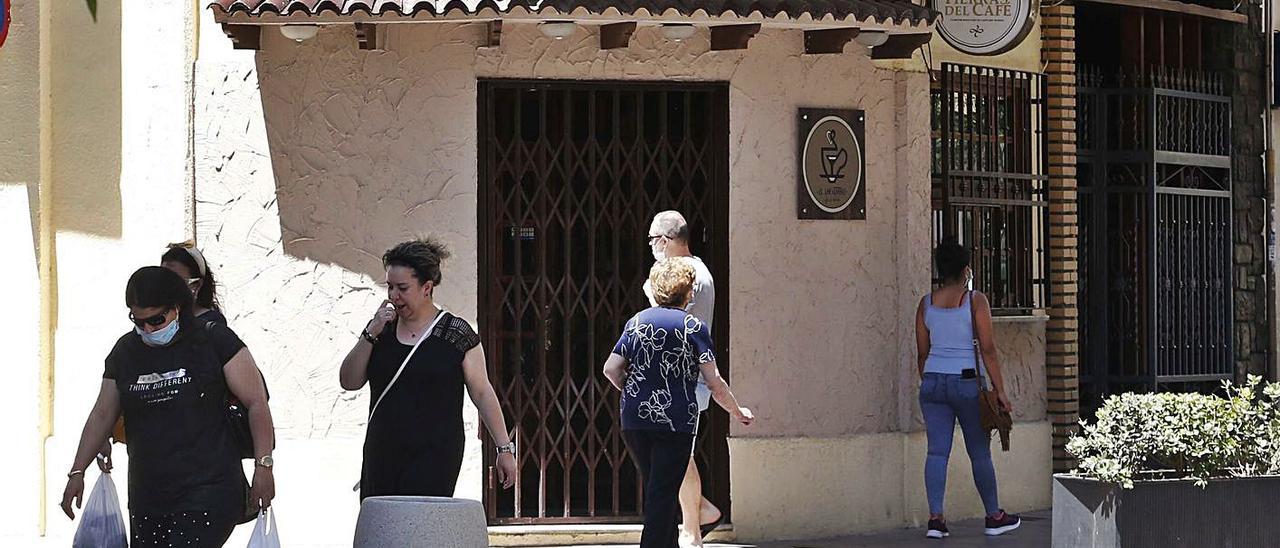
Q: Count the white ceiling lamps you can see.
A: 4